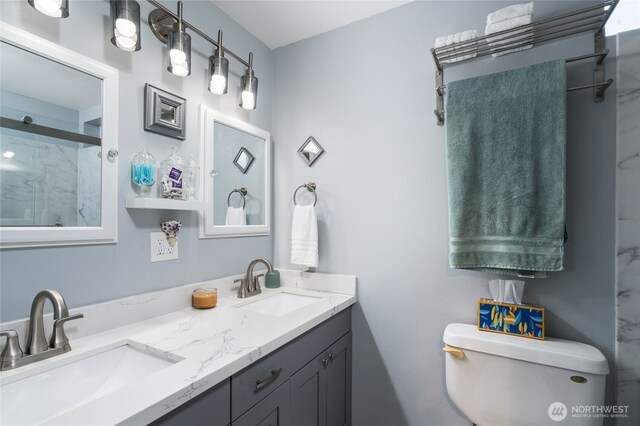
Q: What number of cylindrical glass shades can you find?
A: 5